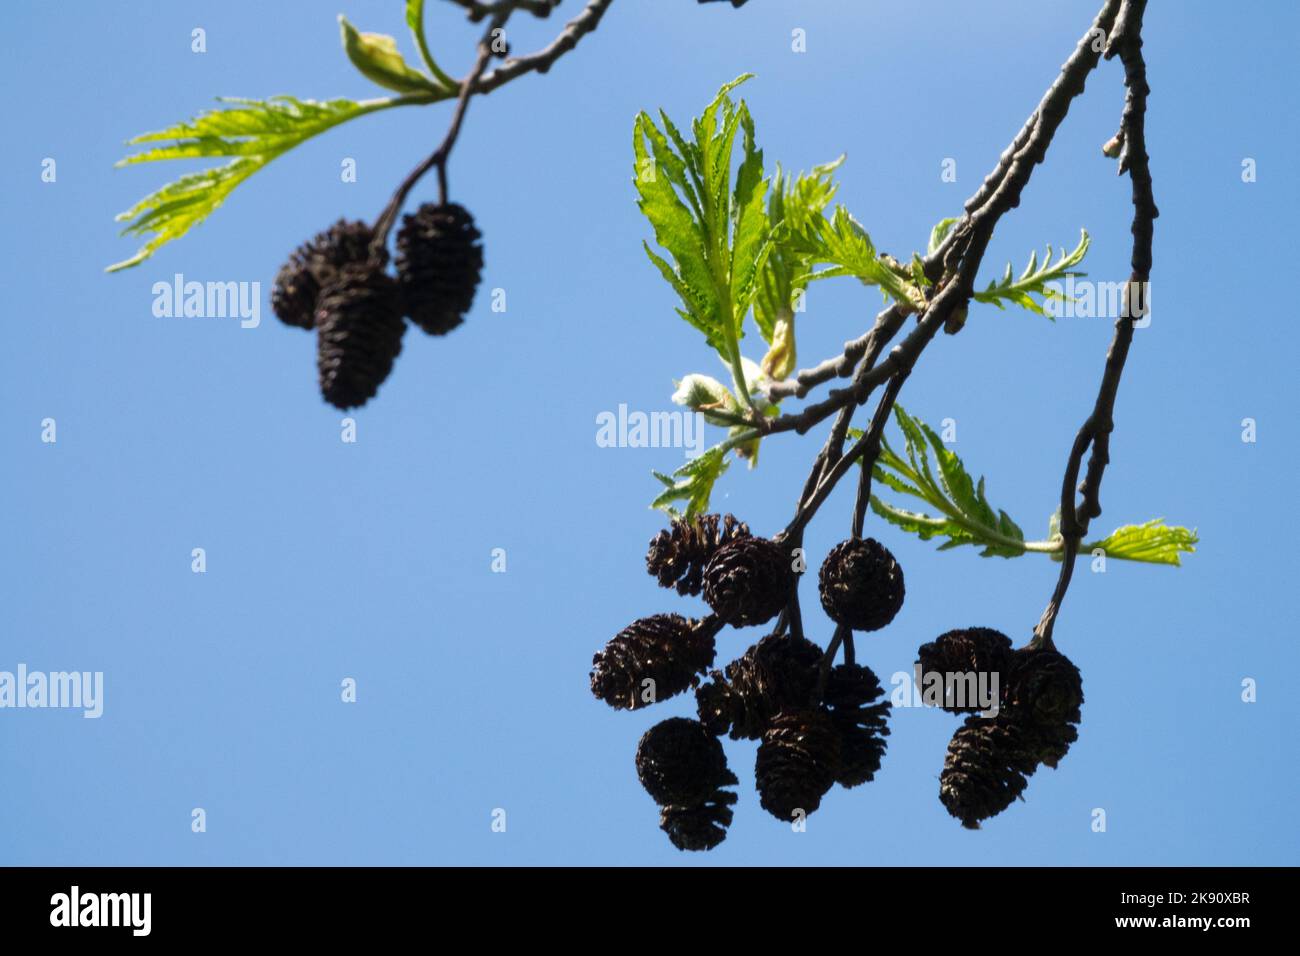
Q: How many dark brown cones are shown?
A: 15